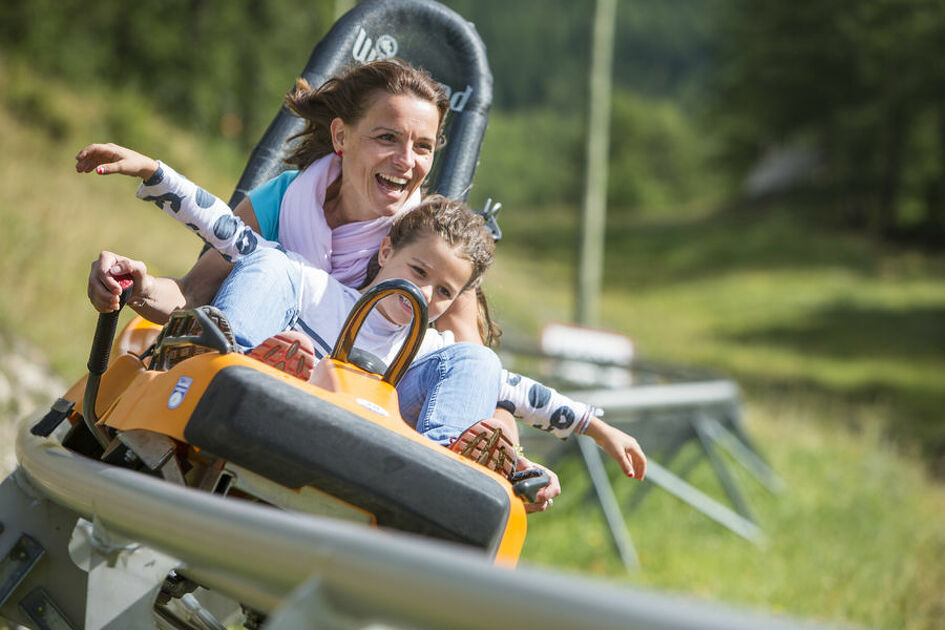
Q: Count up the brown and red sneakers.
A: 2